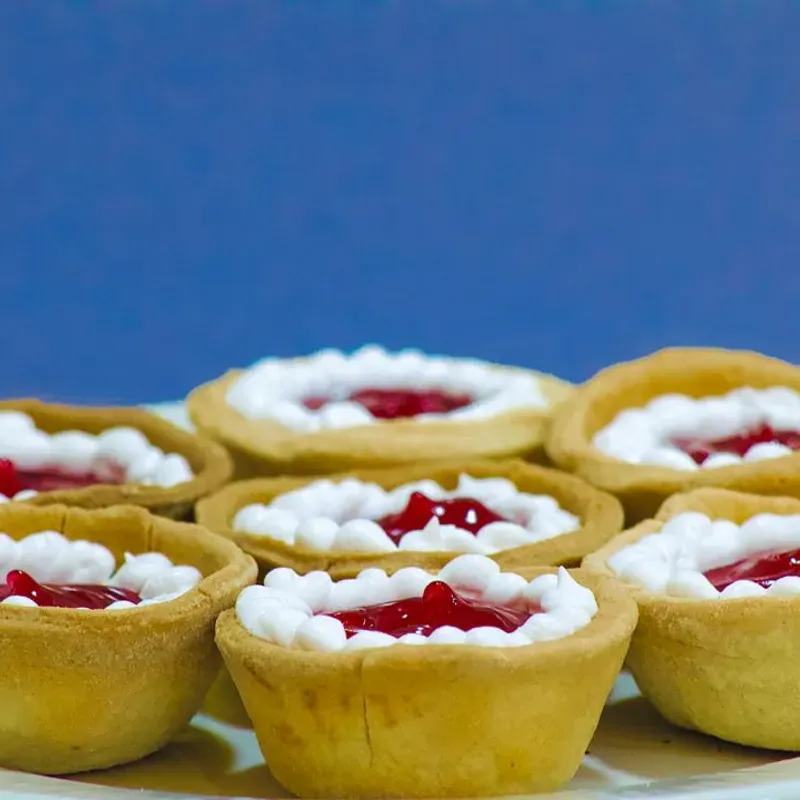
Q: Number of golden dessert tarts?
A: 7